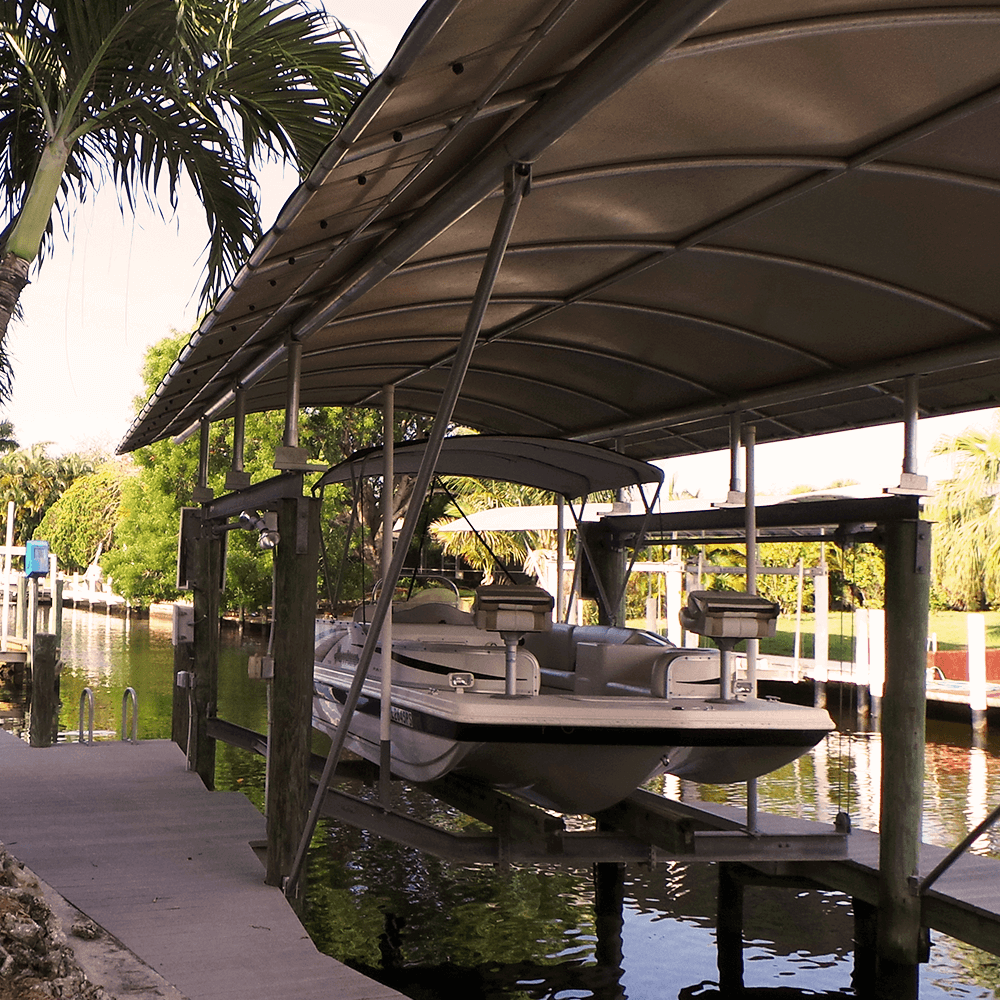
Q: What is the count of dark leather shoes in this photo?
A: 0